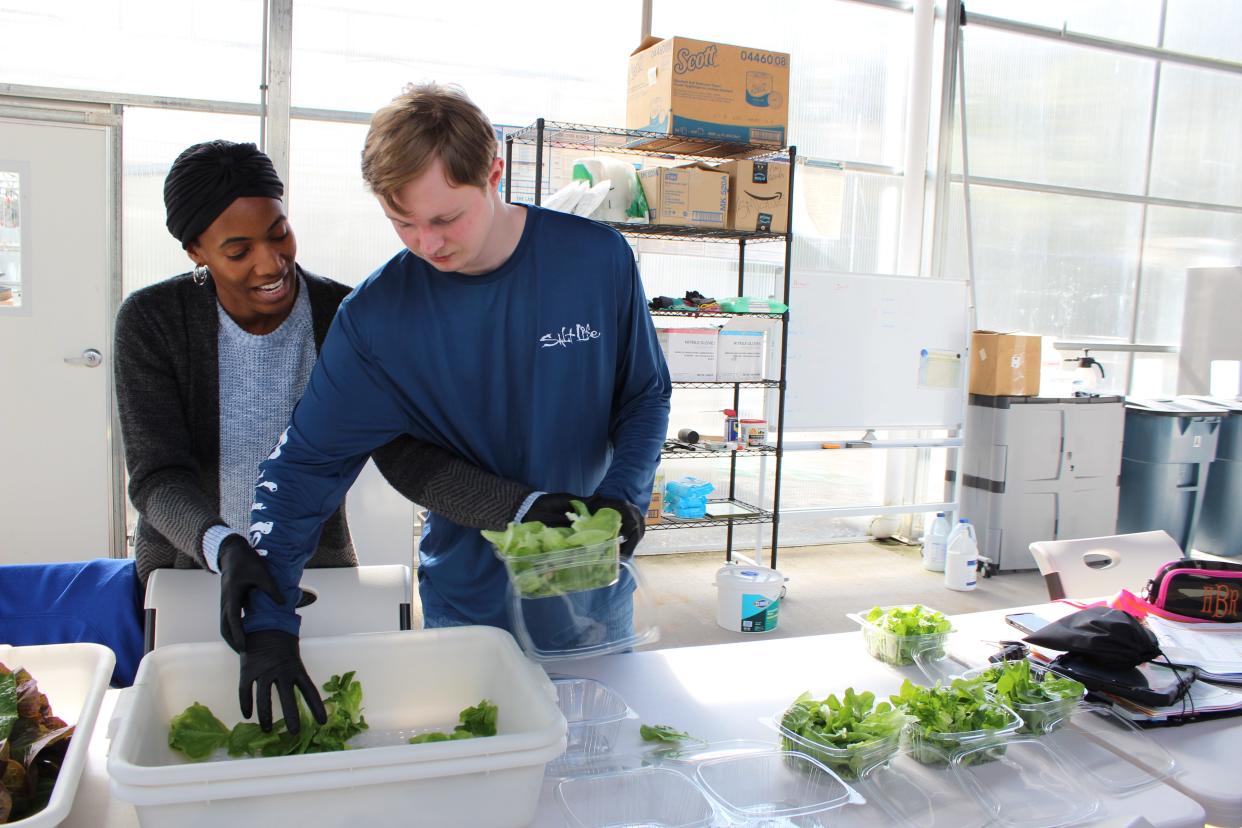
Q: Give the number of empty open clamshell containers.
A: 3